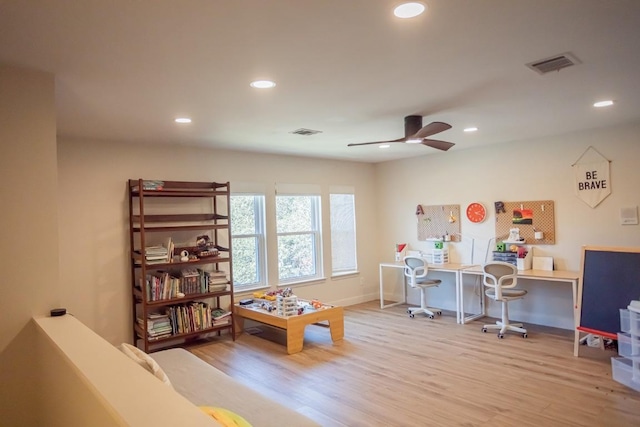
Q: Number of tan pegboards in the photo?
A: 2